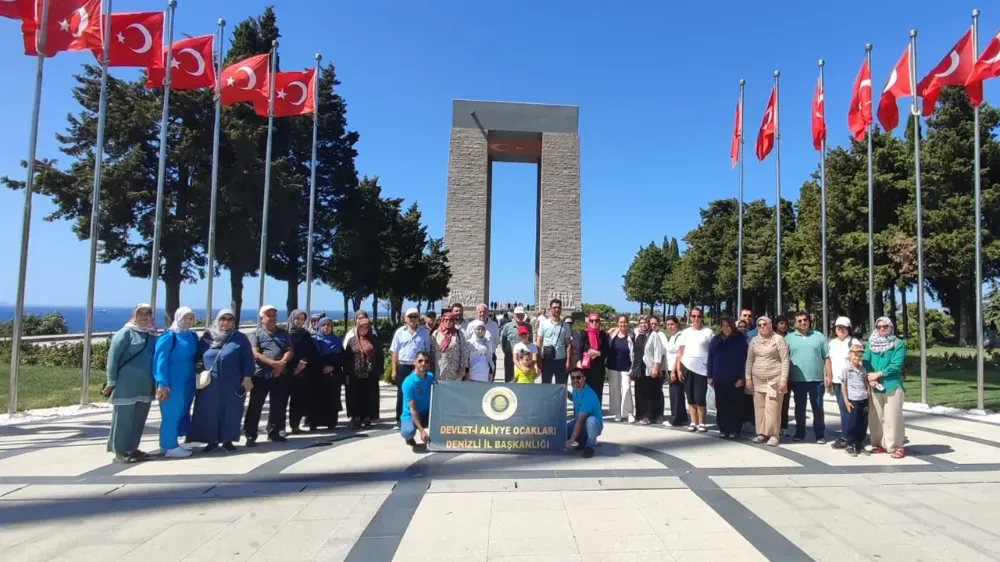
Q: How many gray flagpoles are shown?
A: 12